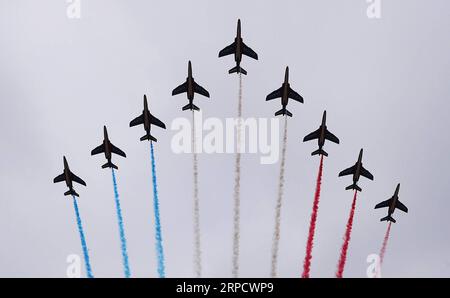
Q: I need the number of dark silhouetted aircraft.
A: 9